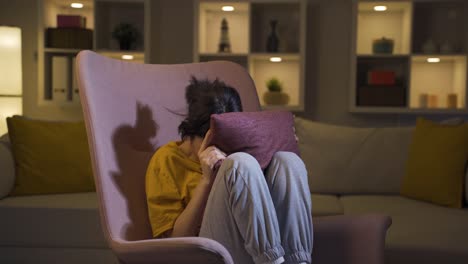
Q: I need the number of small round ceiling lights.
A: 6